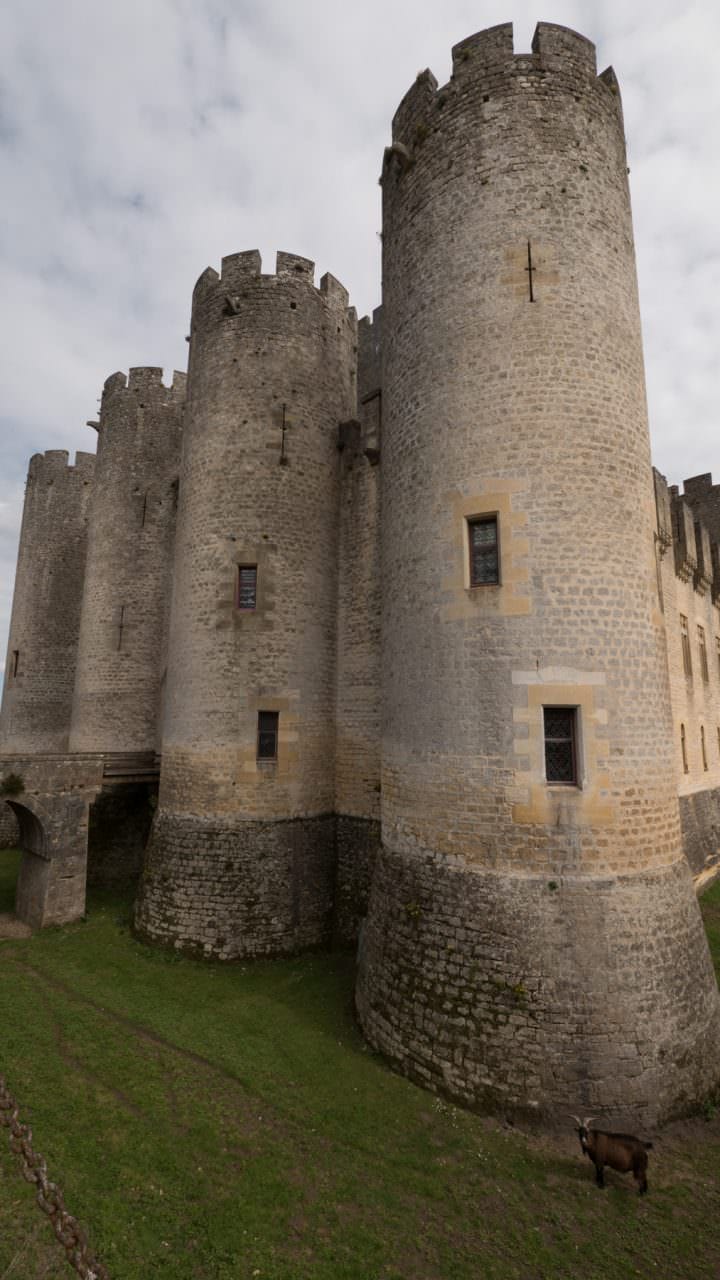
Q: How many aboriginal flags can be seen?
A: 0